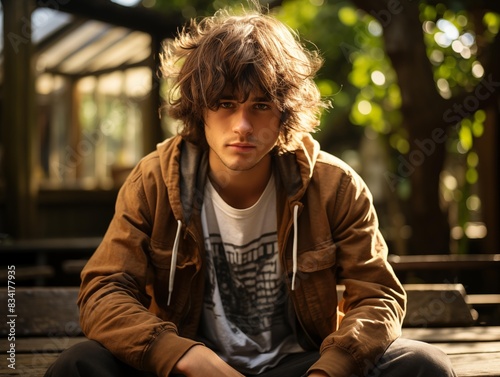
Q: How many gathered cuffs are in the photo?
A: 2